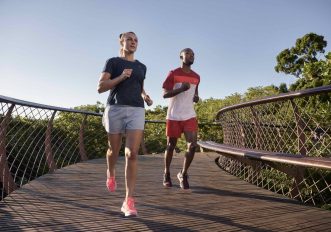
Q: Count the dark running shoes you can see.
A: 2